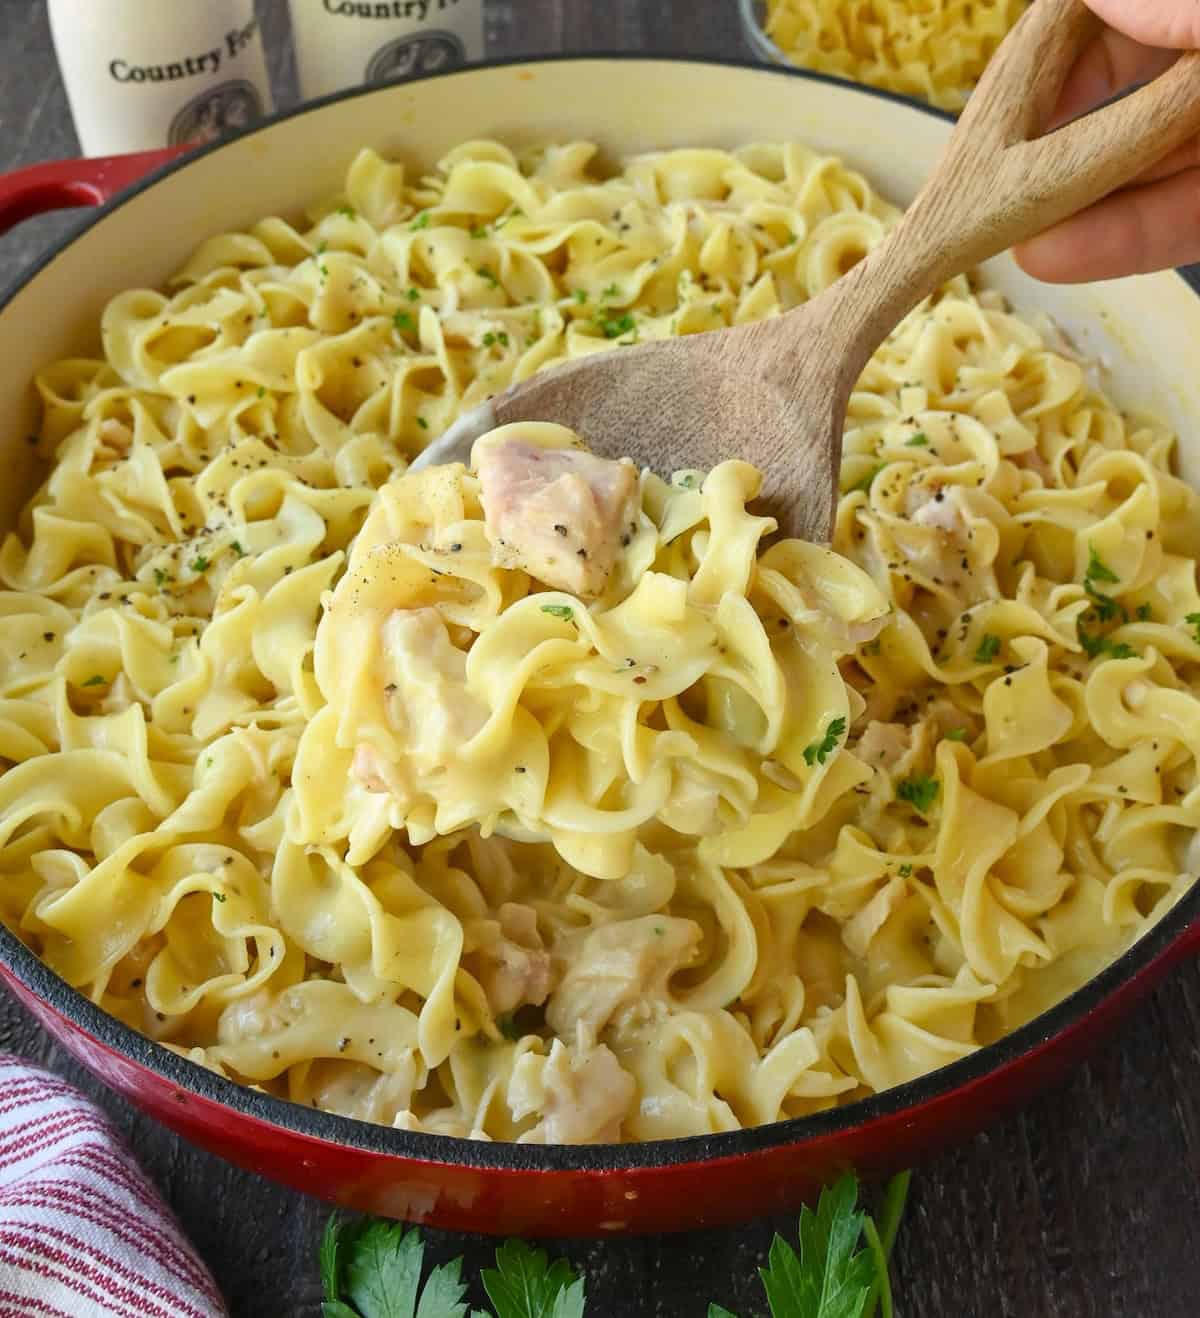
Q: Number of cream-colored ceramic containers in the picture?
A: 2